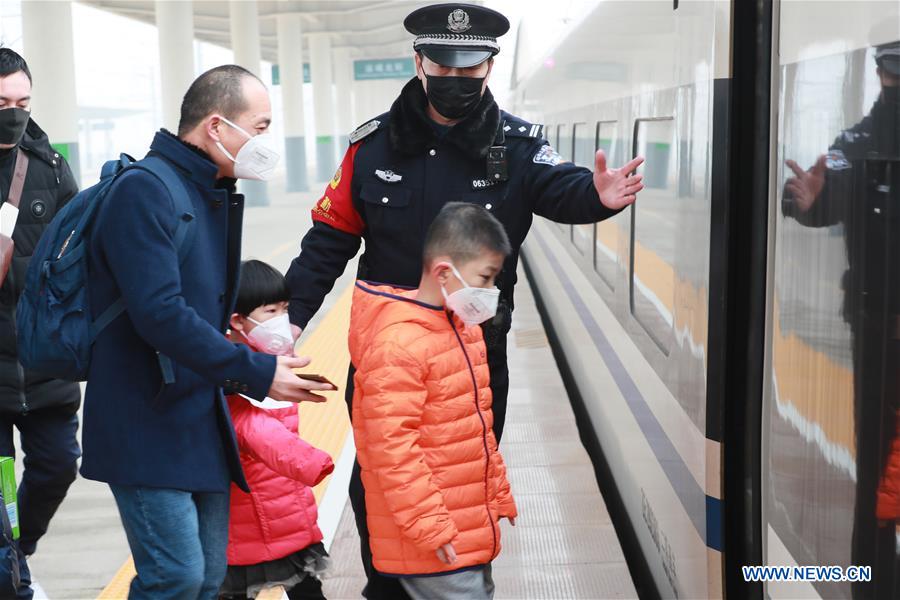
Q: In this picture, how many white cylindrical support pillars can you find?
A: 6